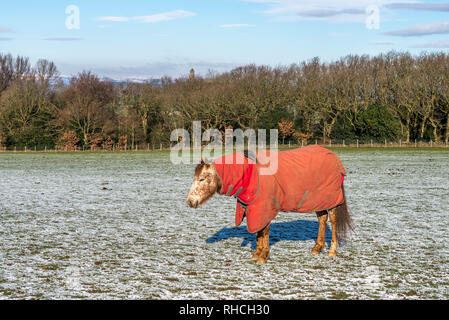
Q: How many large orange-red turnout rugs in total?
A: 1